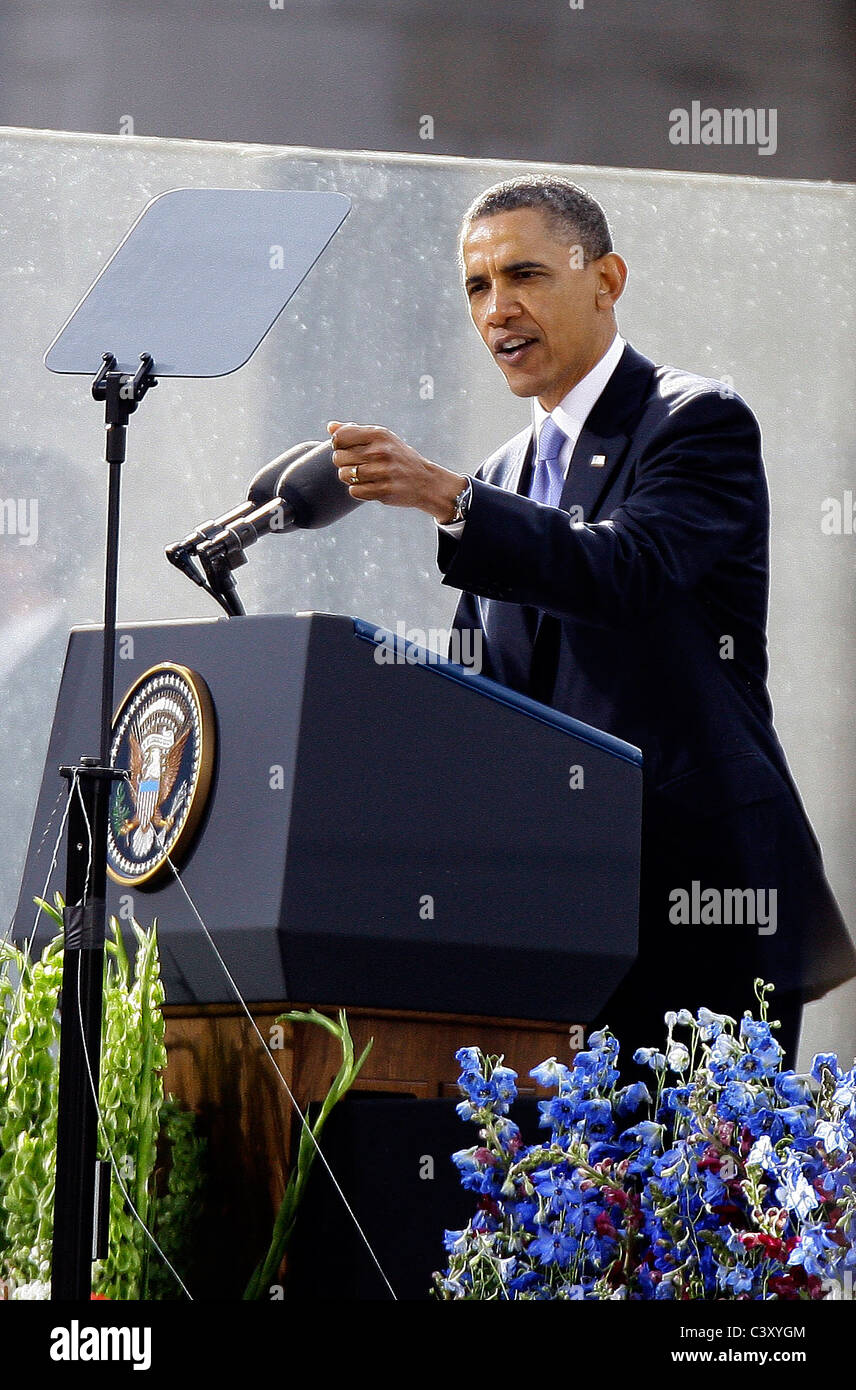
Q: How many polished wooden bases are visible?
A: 1